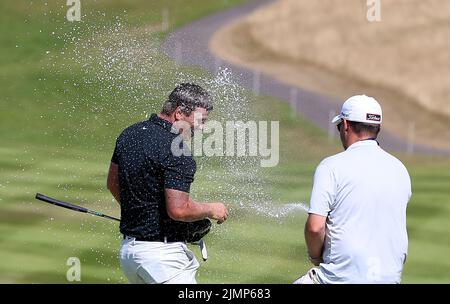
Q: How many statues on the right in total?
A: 0